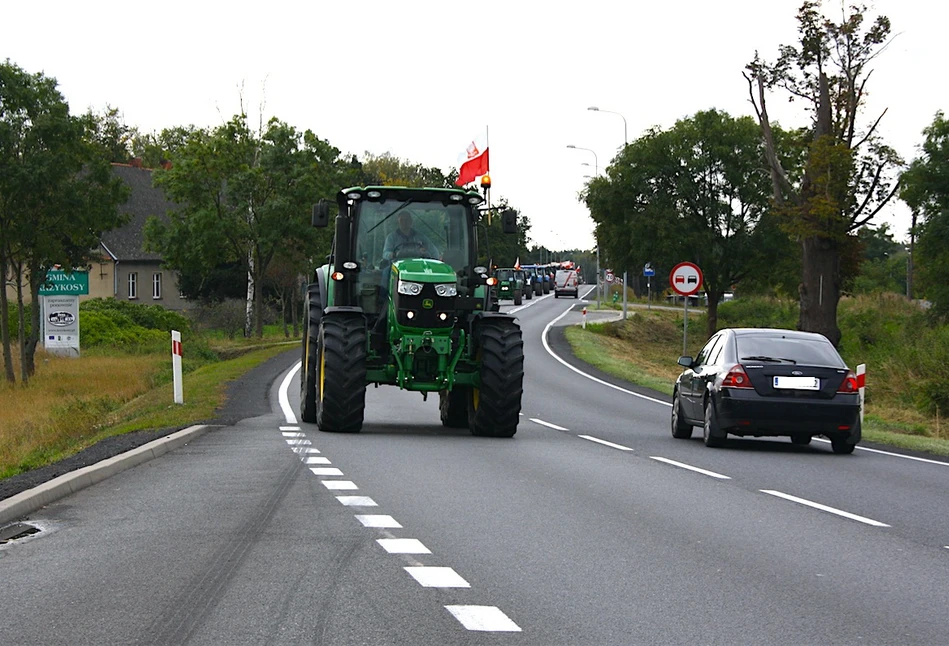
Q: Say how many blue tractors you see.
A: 2